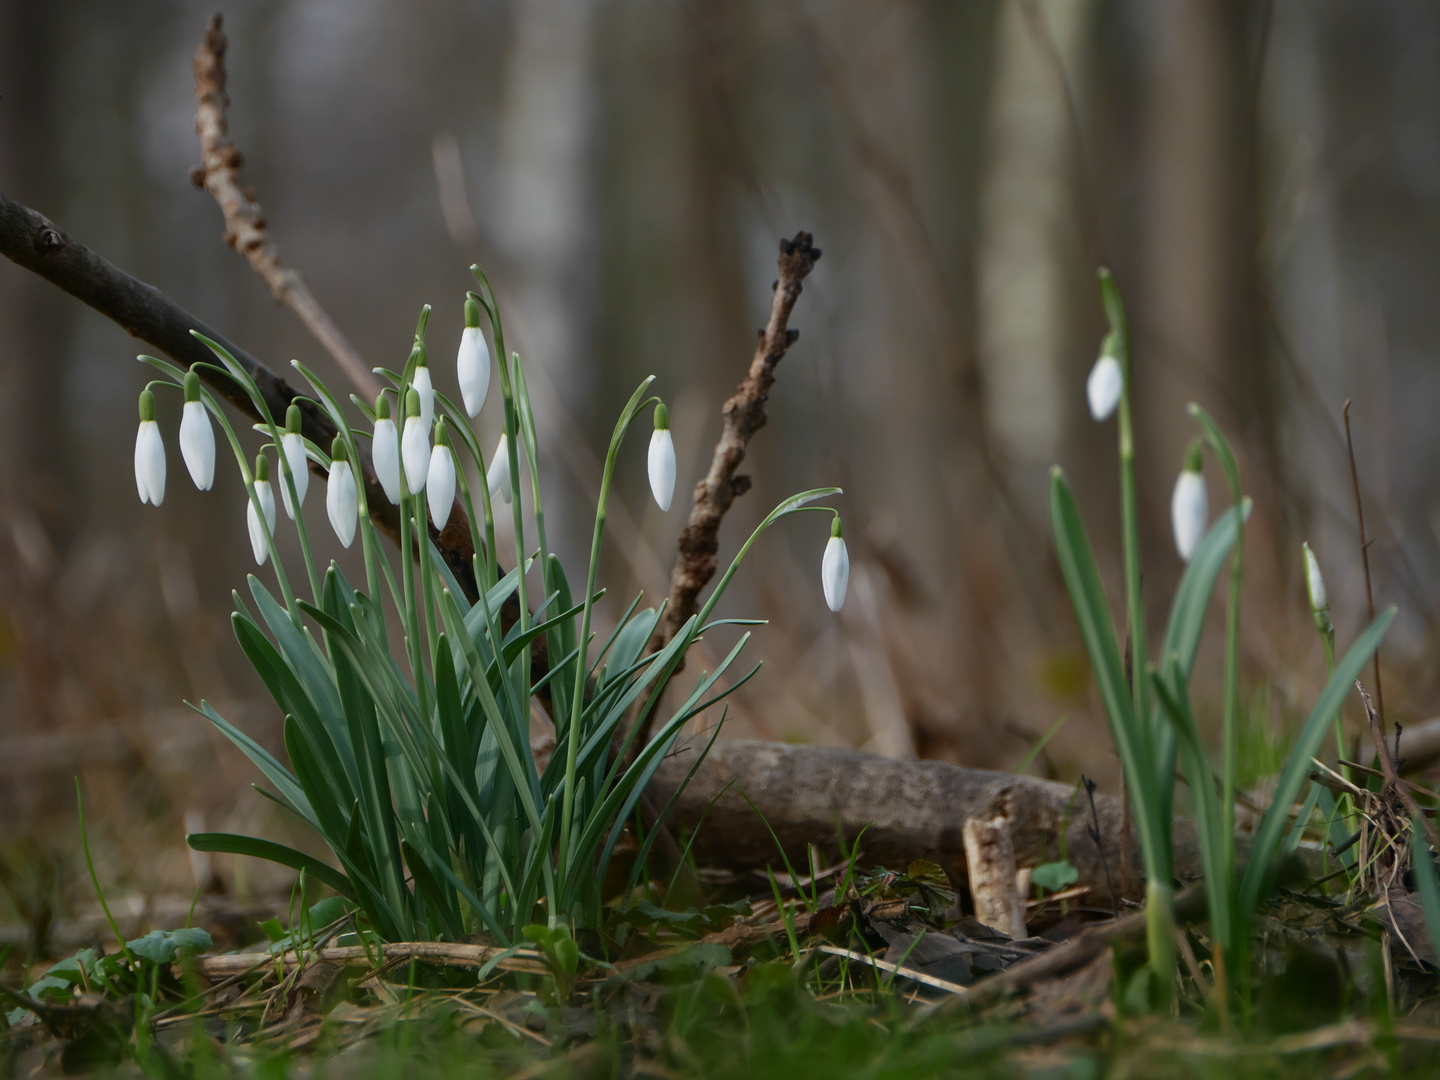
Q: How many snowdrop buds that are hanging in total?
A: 15